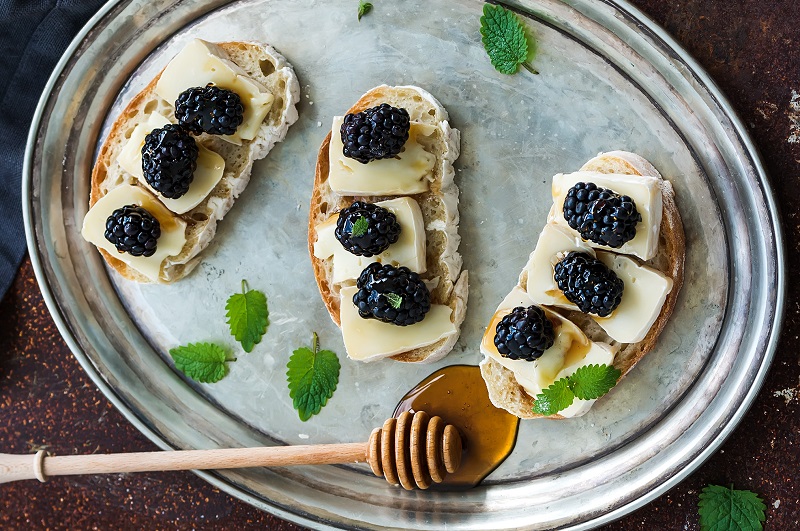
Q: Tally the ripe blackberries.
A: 9